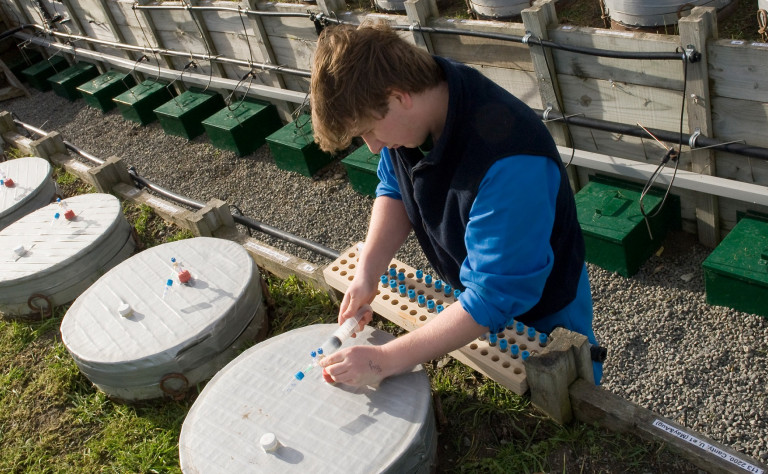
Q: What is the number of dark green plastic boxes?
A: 11